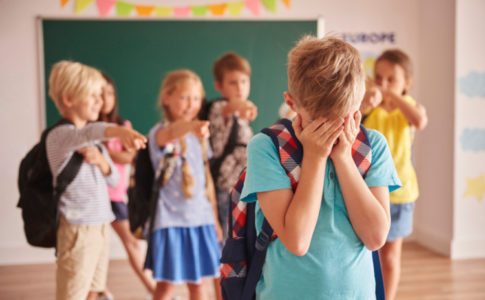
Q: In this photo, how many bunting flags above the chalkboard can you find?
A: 13